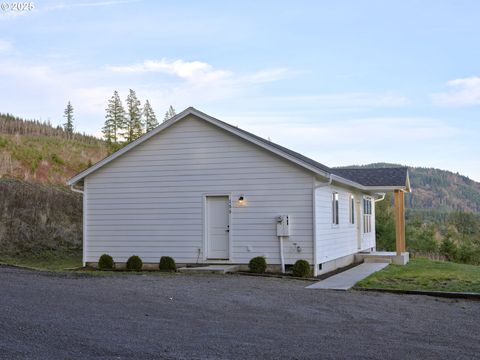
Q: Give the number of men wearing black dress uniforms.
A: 0